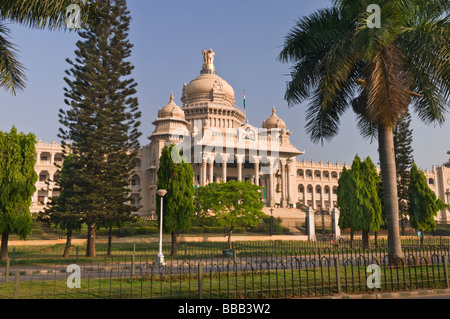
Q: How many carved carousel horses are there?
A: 0